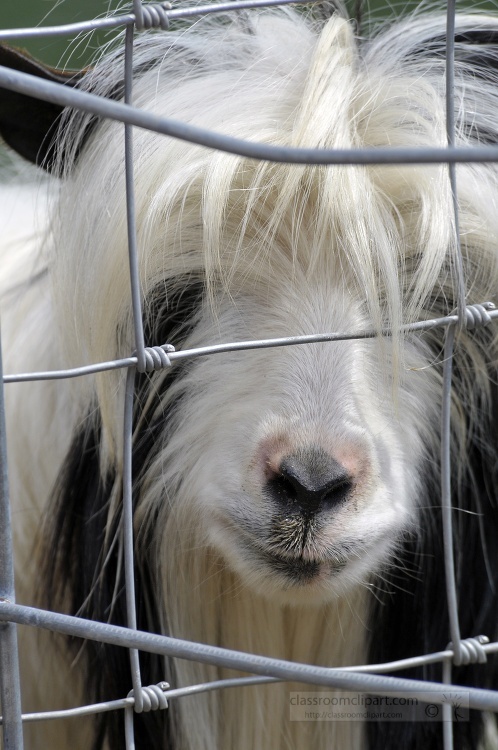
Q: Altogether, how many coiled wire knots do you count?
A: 5